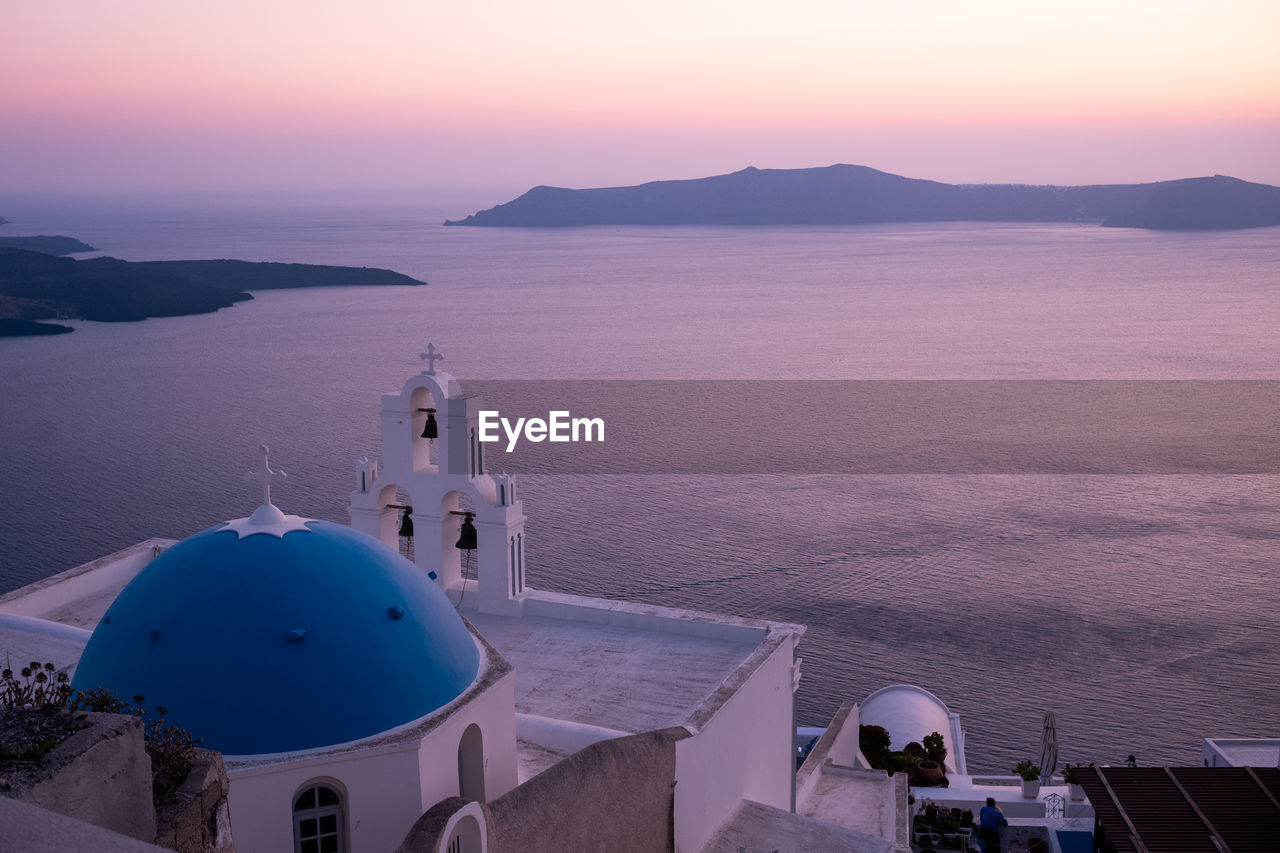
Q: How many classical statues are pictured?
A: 0